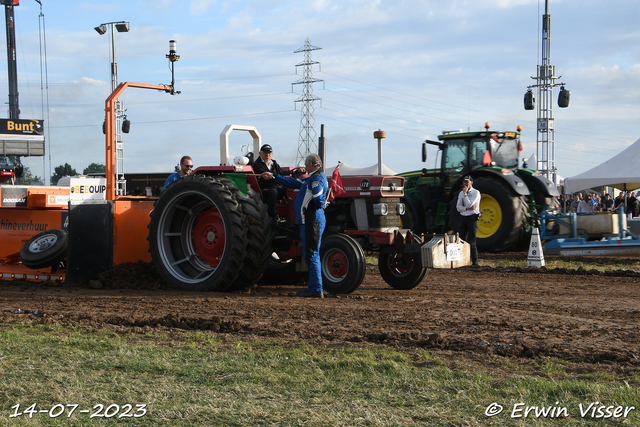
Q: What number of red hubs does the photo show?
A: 3